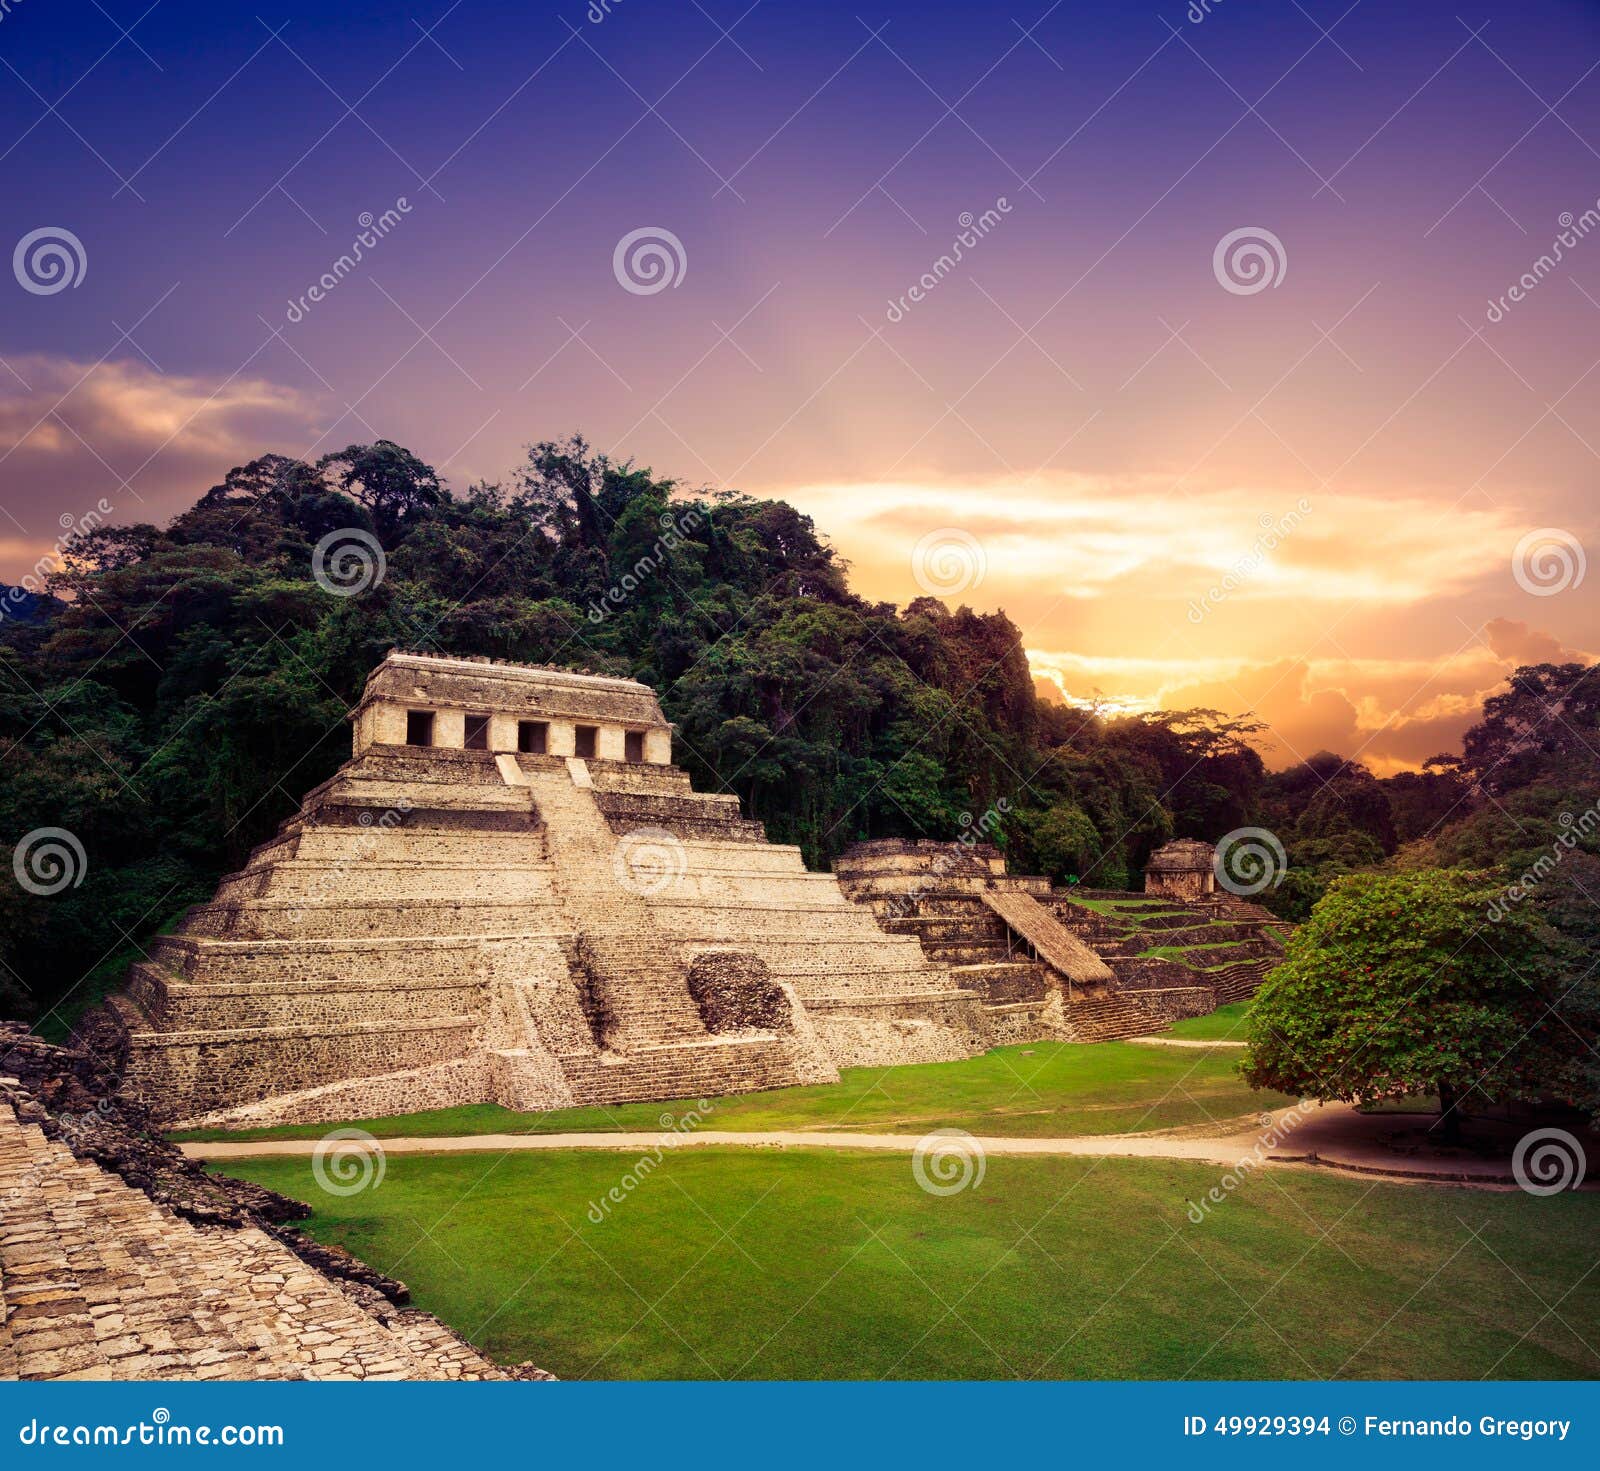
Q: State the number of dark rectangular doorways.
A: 5